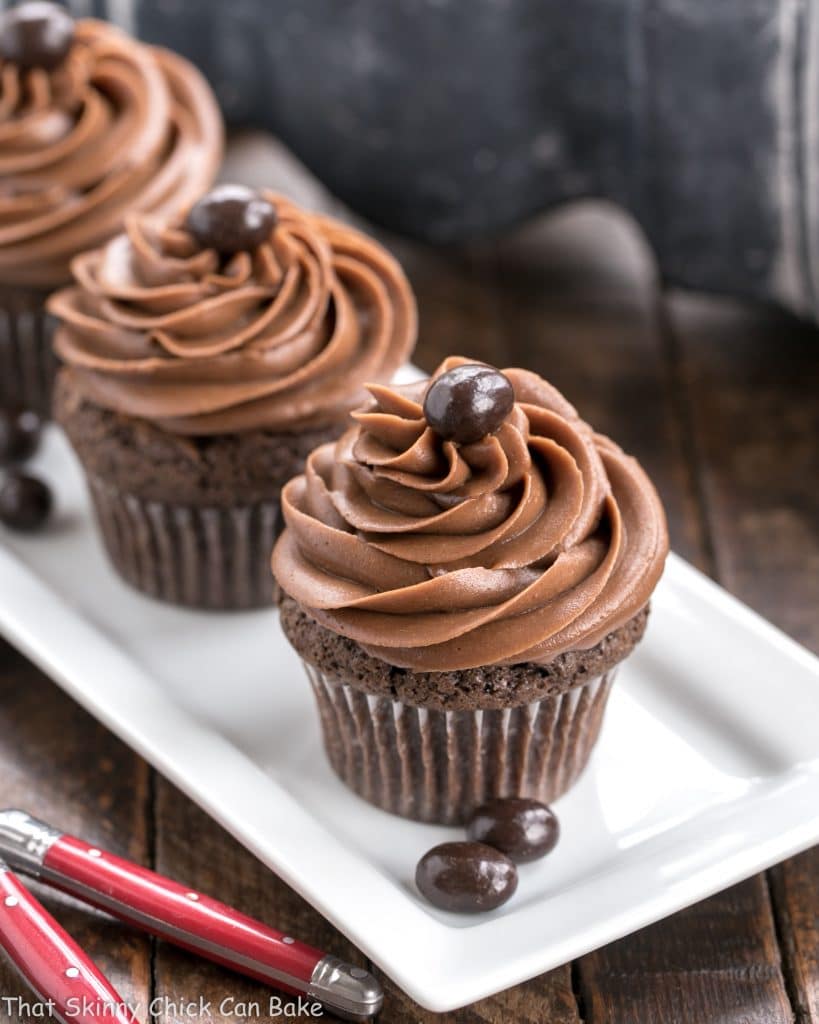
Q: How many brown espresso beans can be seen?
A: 7